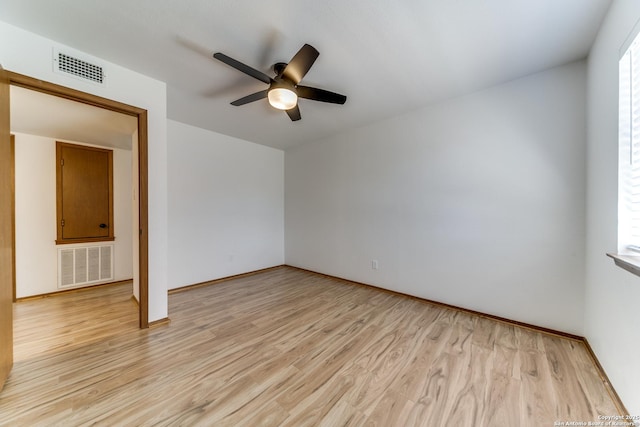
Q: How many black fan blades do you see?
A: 5